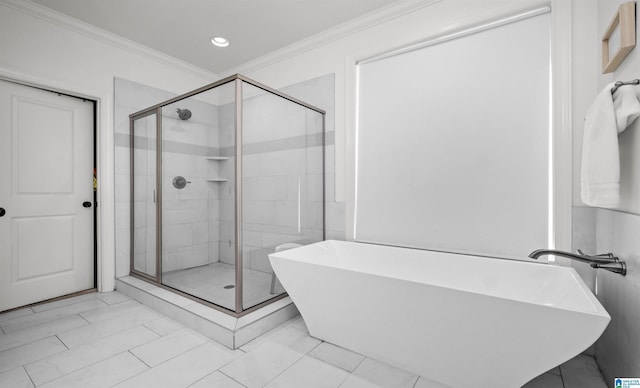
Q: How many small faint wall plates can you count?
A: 0